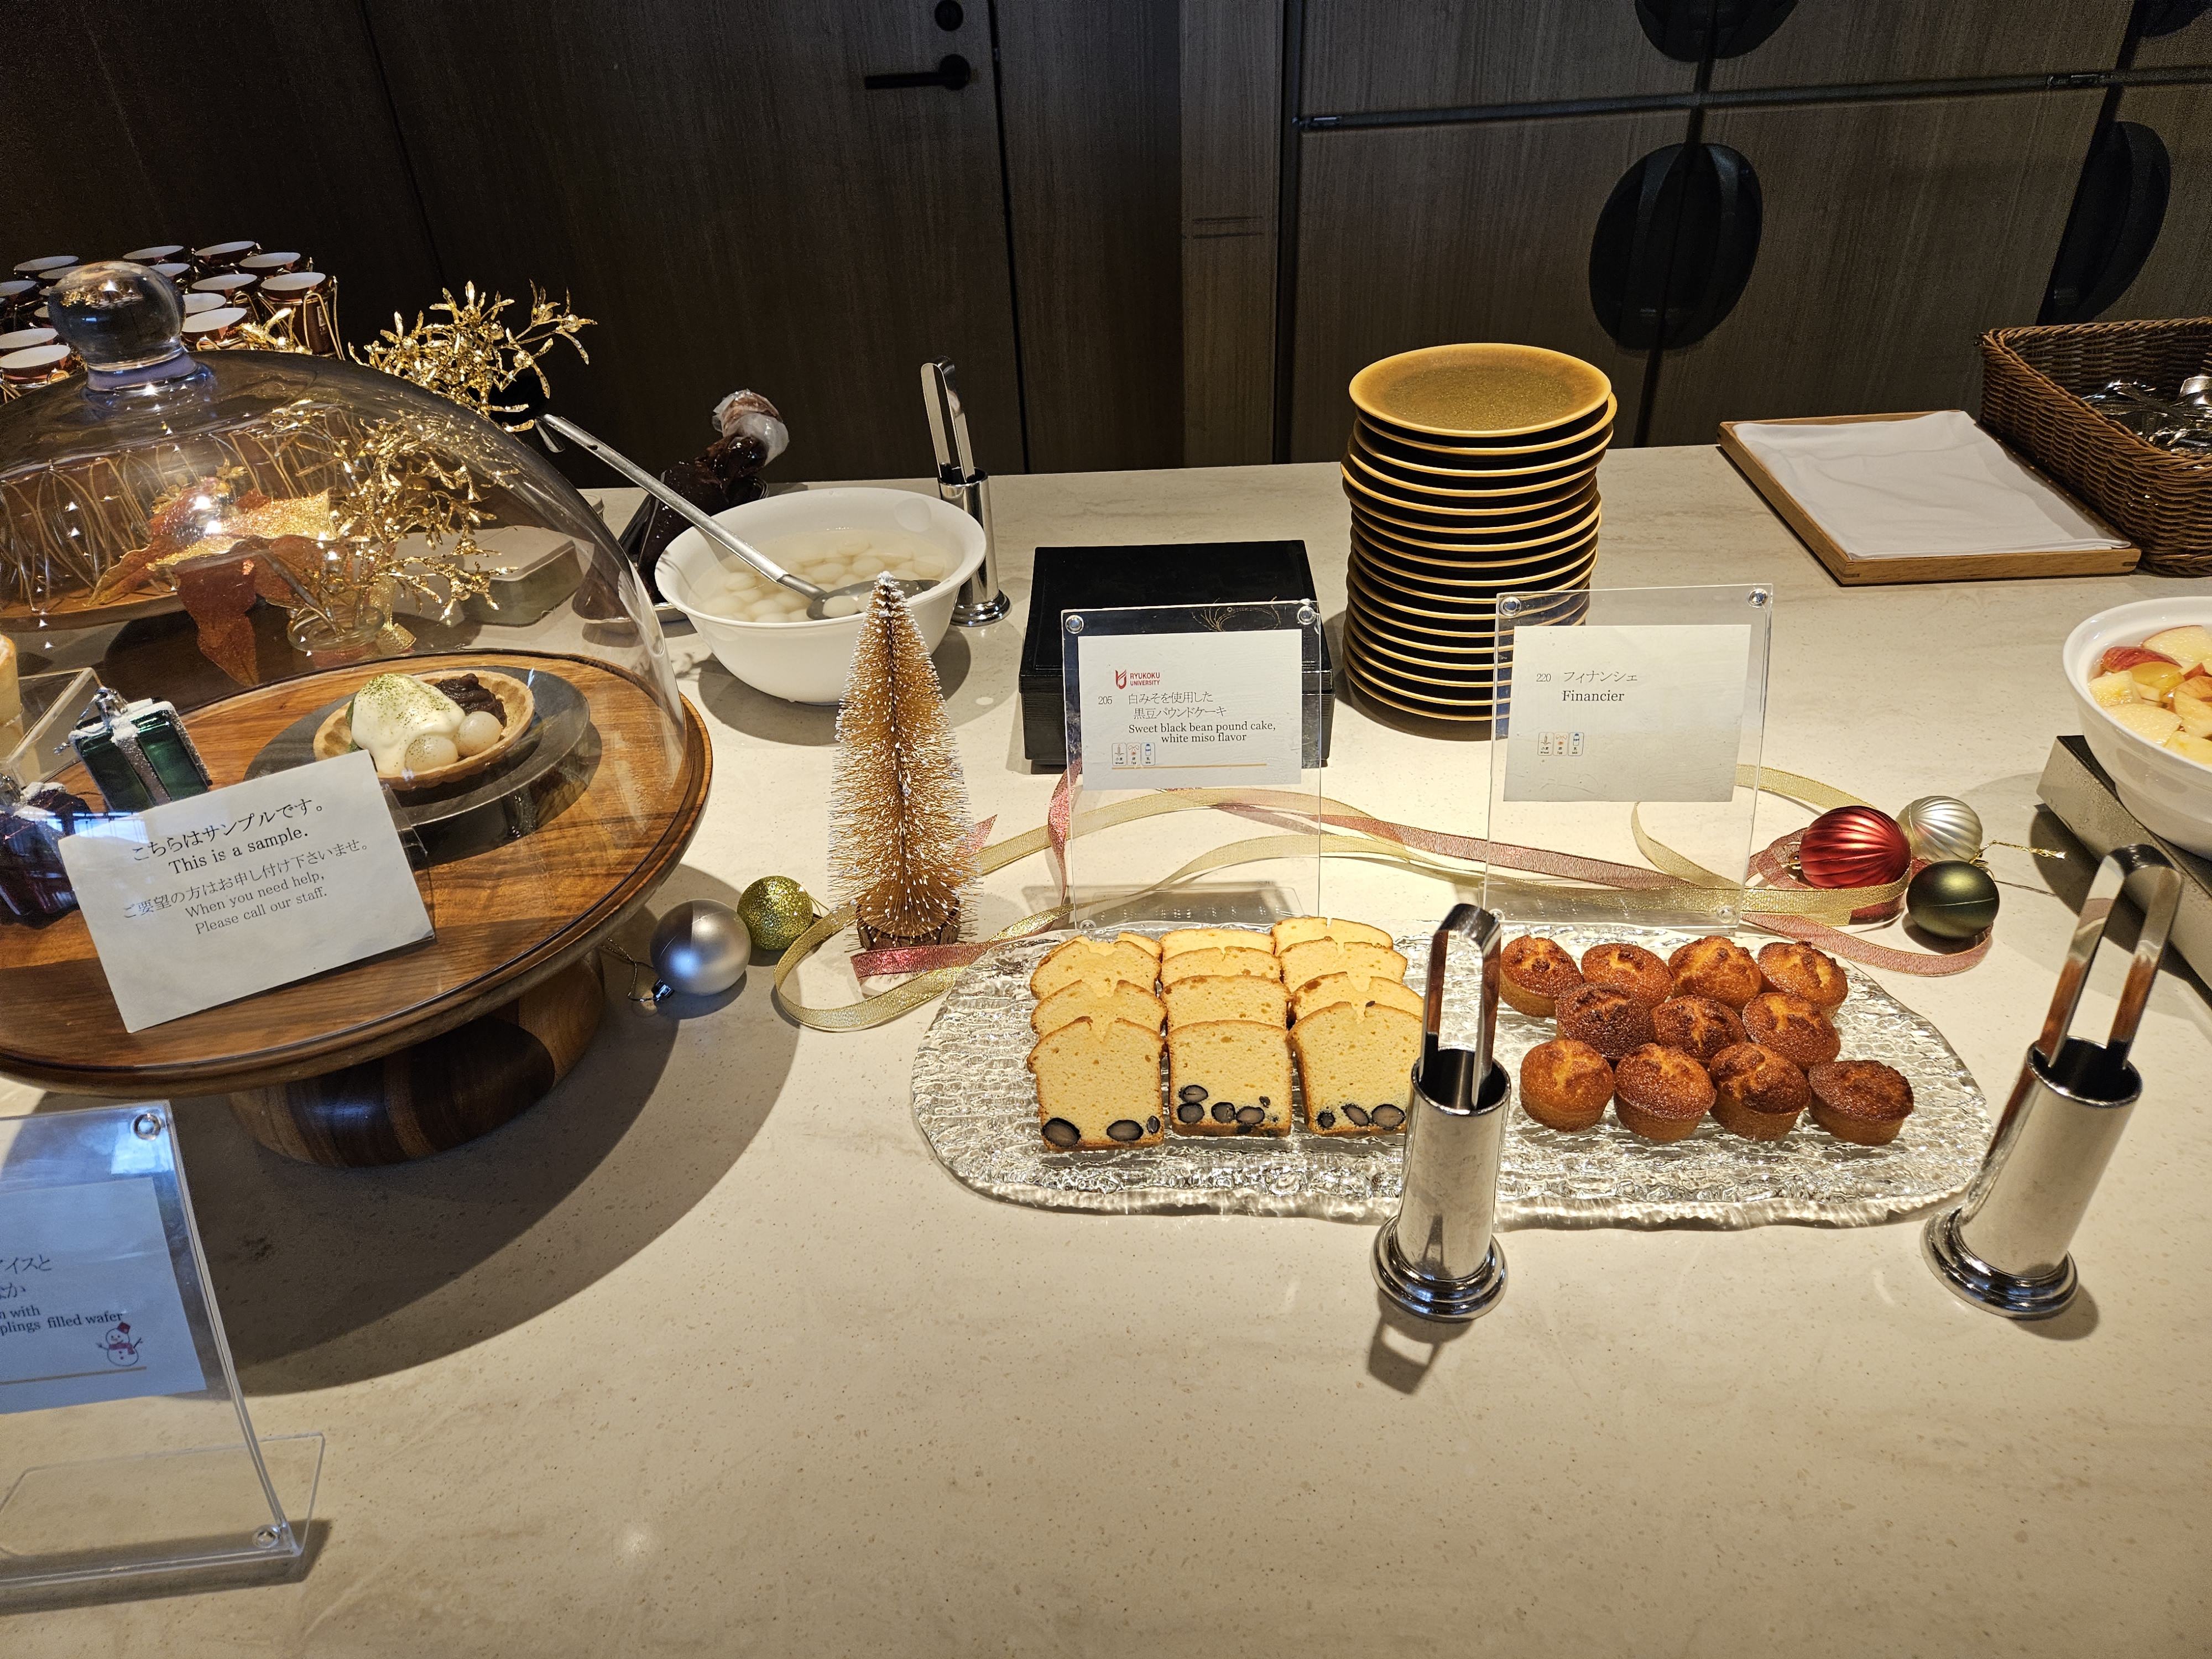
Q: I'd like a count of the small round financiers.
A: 11